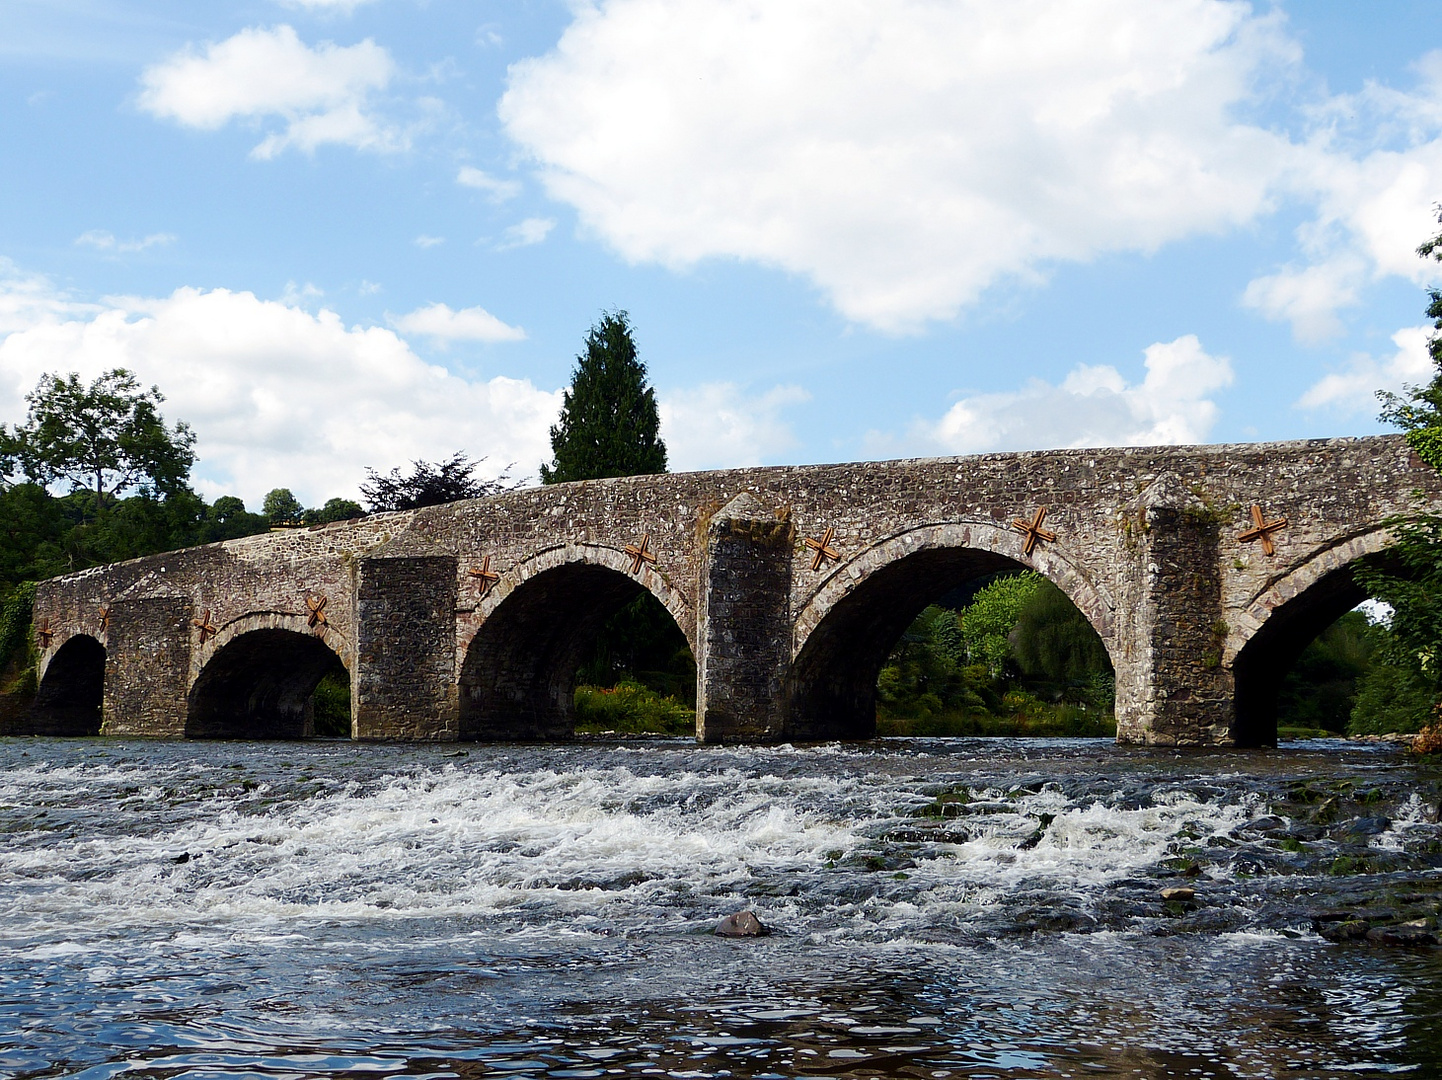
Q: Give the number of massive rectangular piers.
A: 4